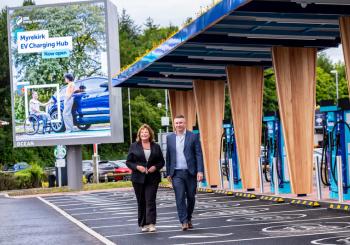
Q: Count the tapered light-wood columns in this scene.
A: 5